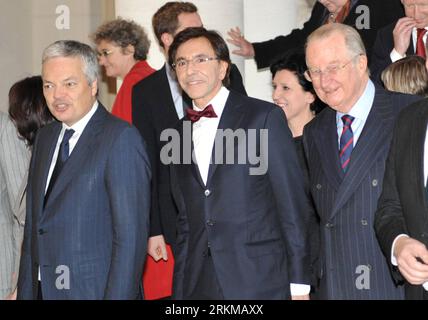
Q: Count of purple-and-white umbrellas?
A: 0